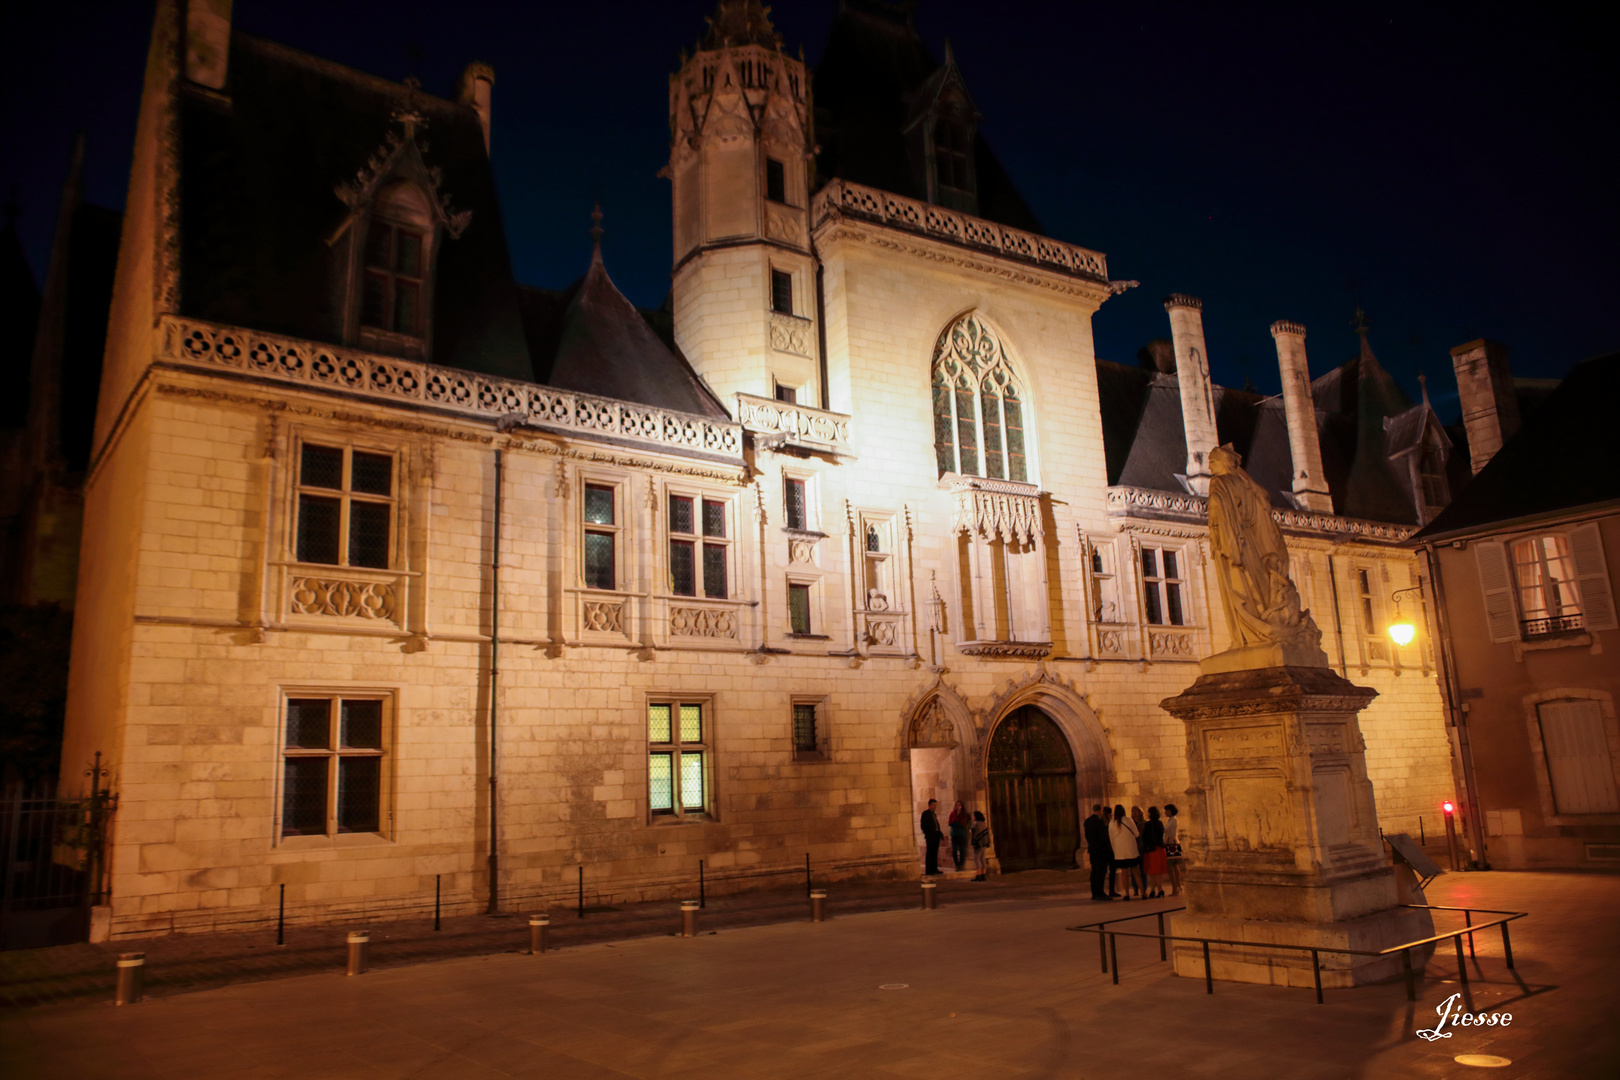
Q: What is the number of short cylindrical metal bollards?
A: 6